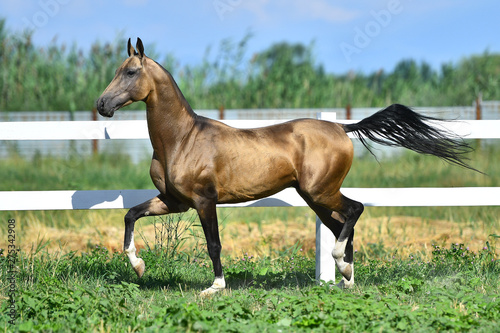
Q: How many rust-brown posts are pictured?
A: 4